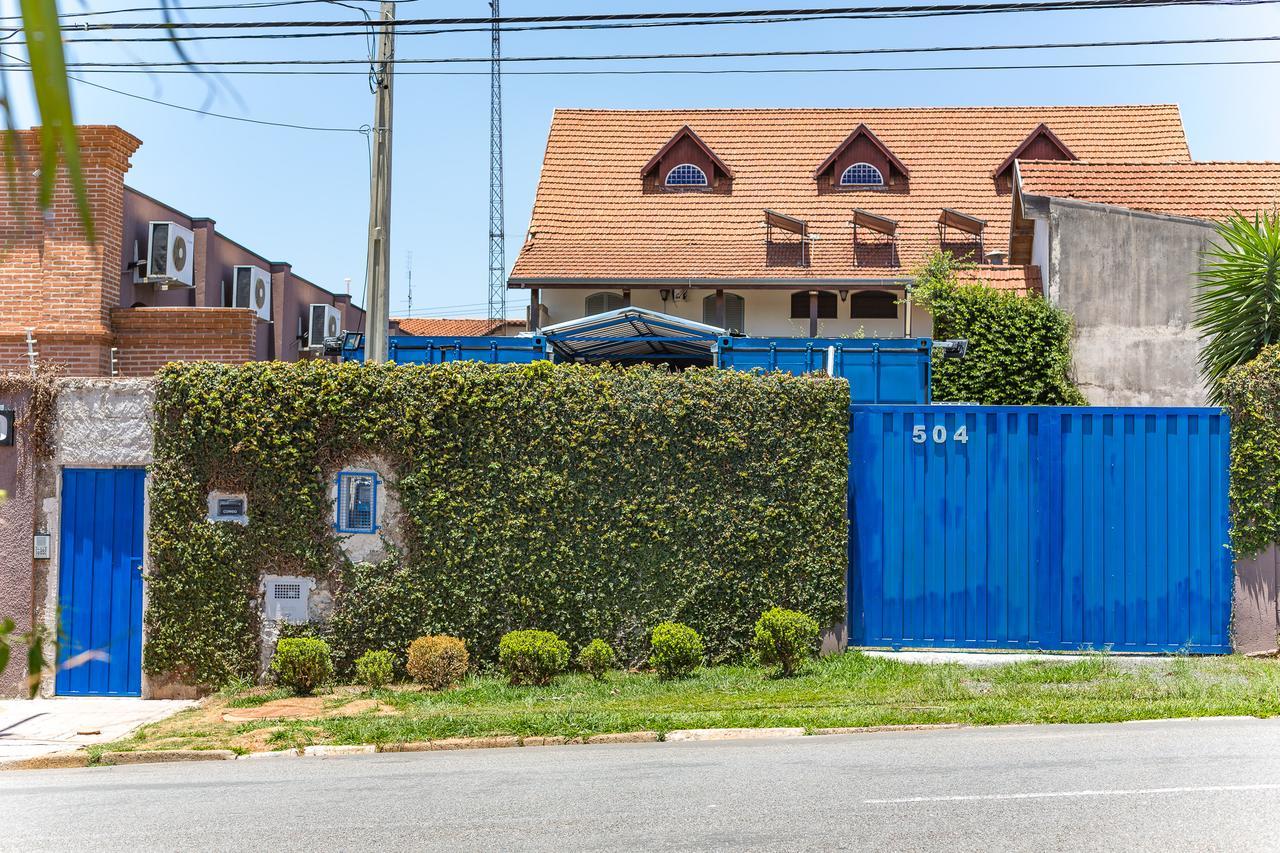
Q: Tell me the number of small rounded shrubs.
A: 7